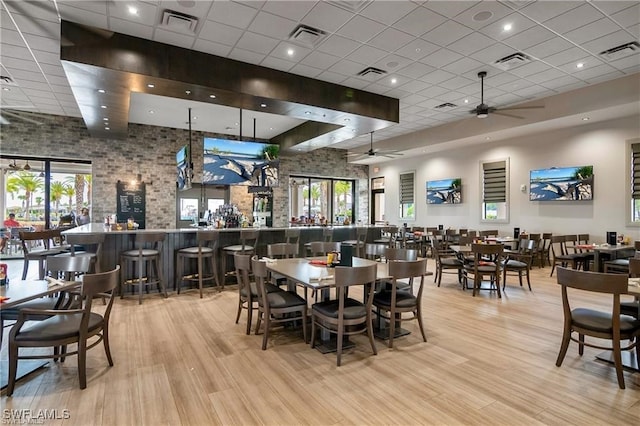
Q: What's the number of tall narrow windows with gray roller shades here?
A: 3